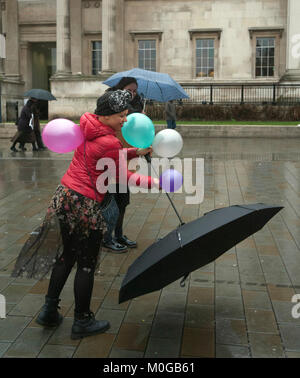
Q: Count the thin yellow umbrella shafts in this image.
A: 0